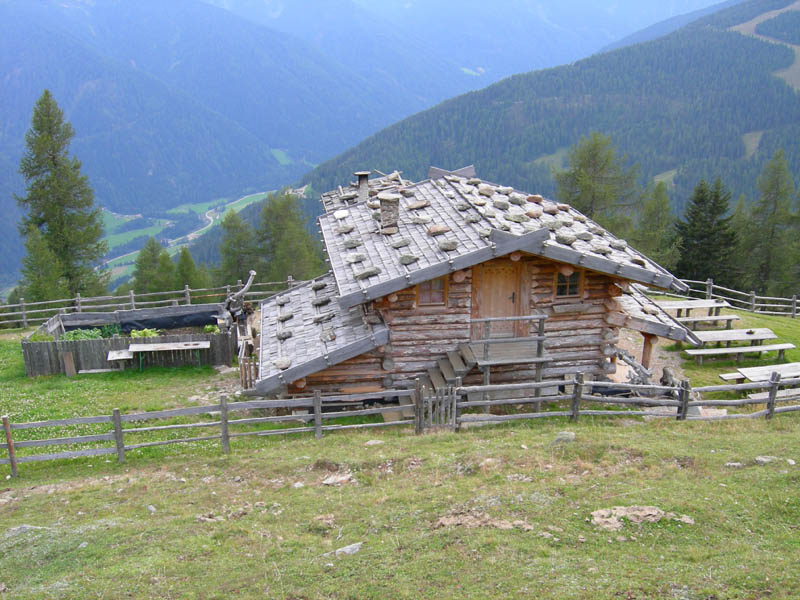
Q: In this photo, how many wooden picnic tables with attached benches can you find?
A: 3